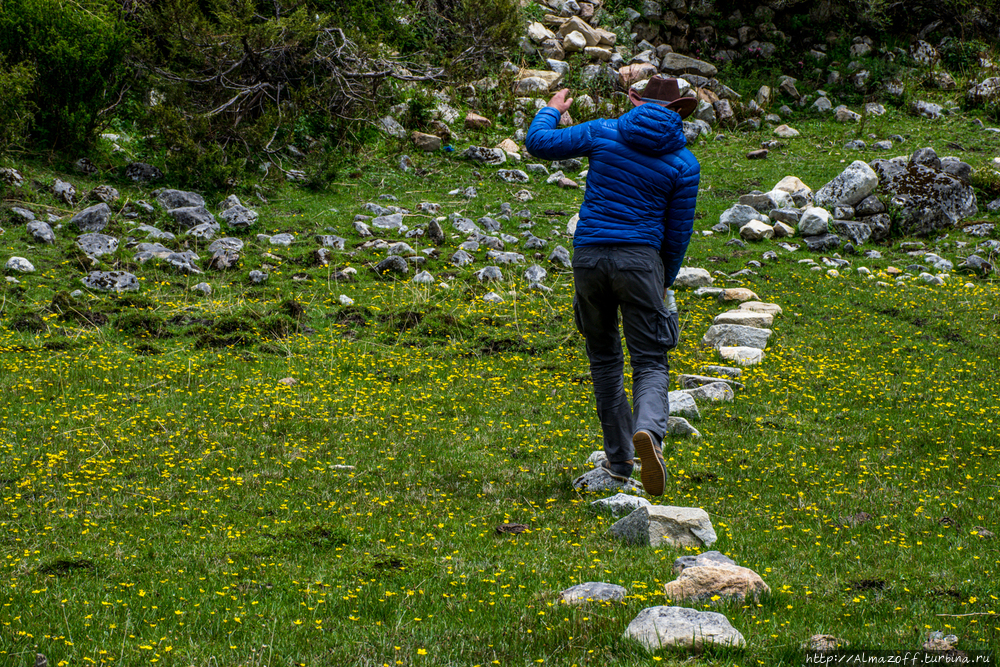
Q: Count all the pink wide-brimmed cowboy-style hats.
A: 0